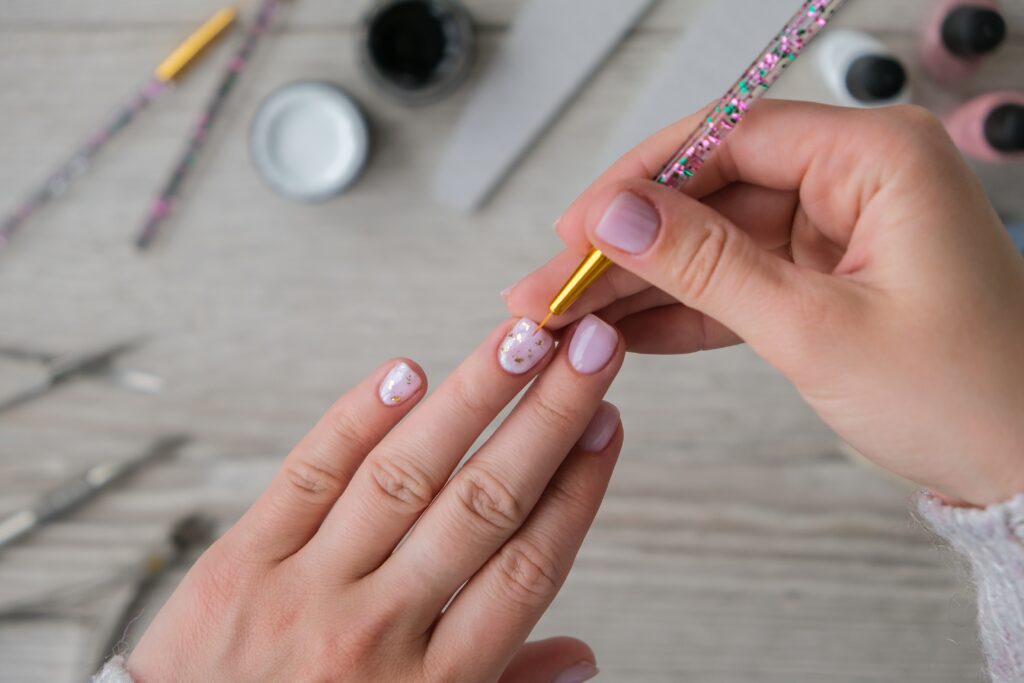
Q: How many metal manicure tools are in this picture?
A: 3